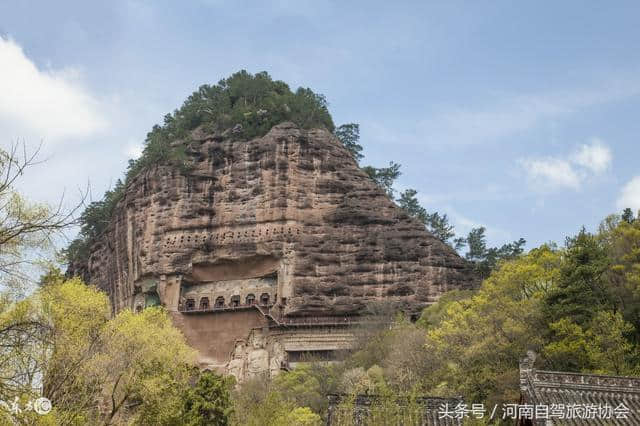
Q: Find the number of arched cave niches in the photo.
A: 6